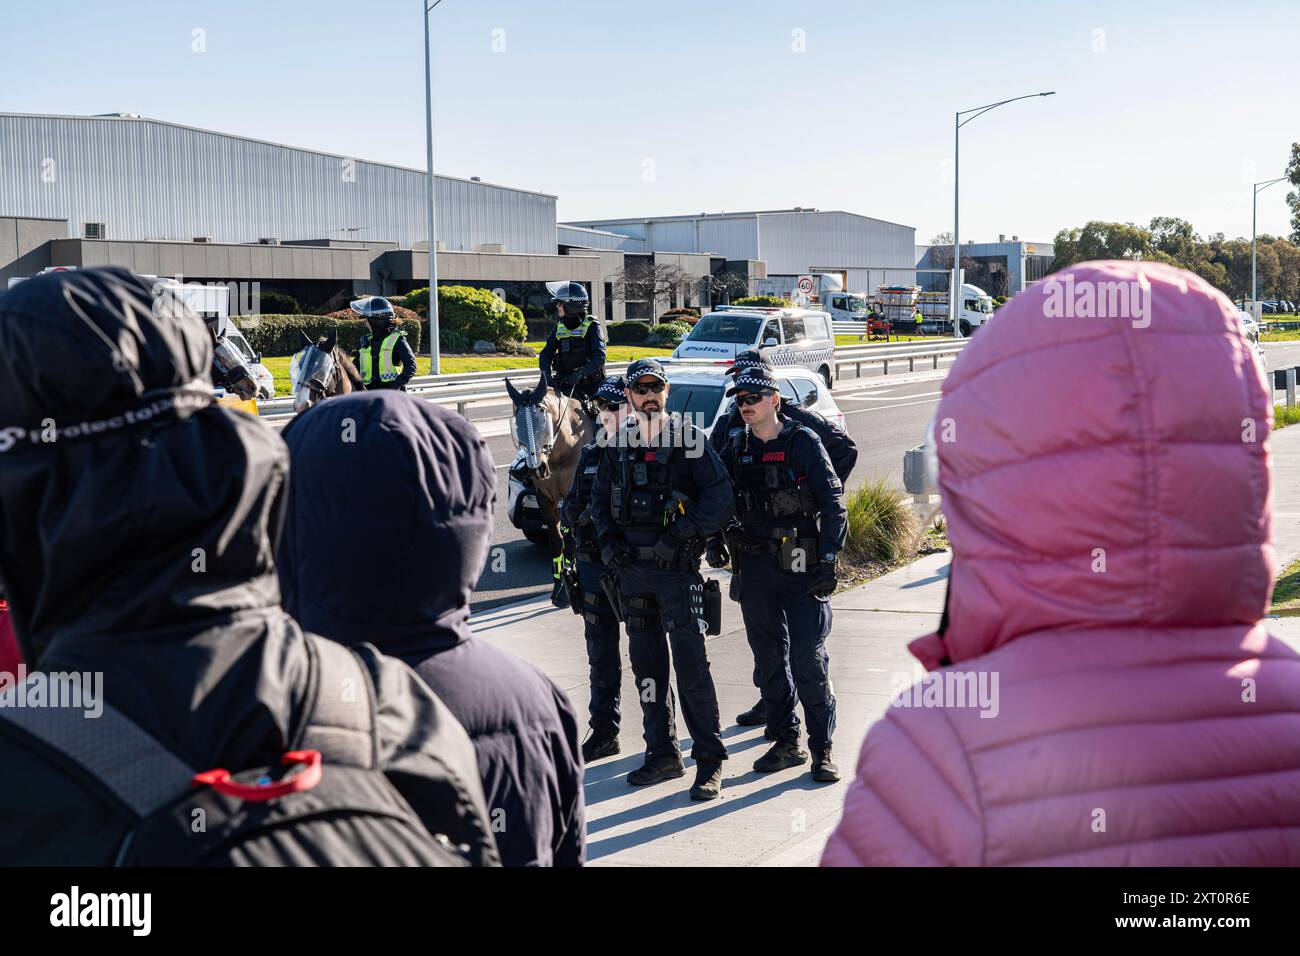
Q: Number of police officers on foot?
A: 4